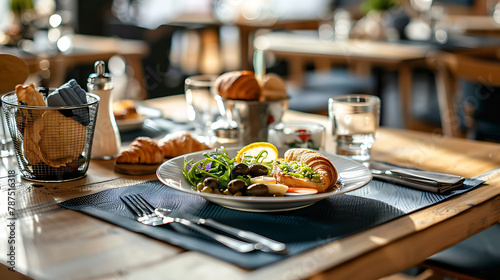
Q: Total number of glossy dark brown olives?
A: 5